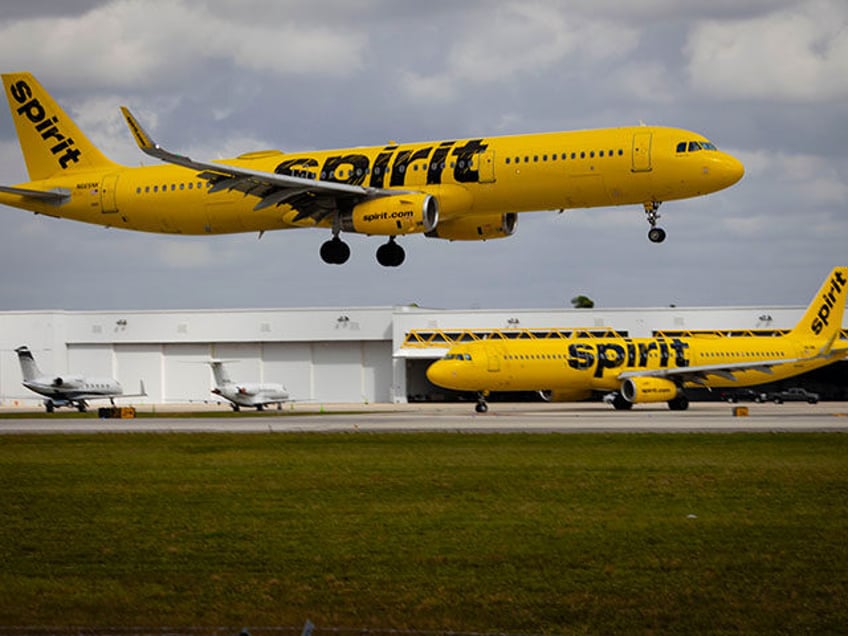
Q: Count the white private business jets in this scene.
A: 2